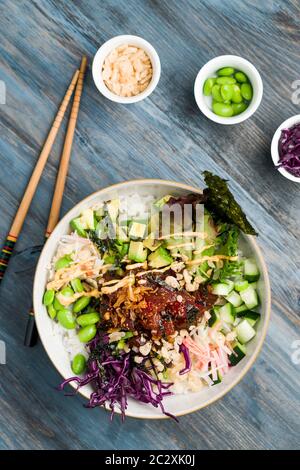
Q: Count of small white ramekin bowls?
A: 3